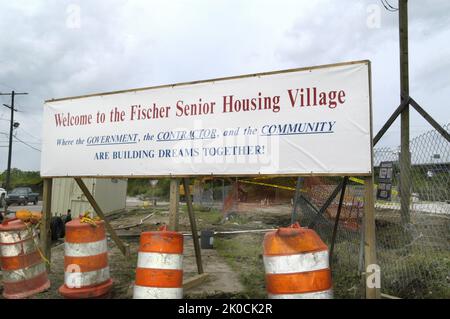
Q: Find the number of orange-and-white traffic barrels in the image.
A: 4